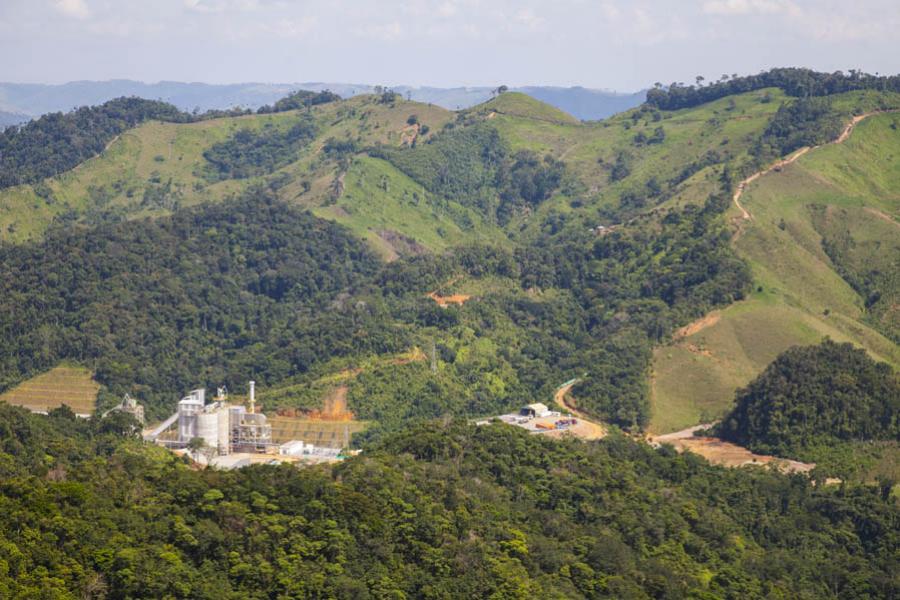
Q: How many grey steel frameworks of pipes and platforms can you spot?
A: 1